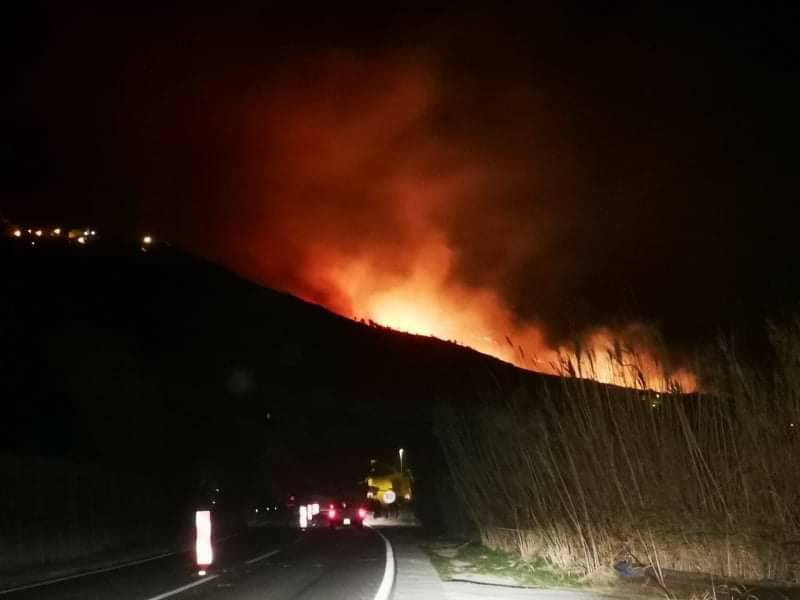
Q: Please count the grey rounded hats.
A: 0